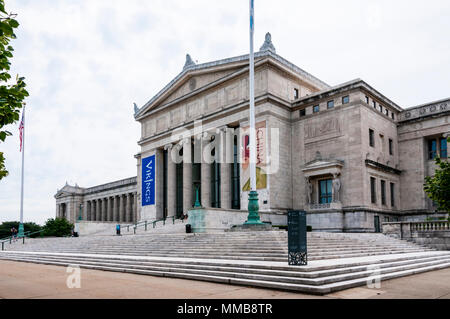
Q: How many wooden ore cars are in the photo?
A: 0